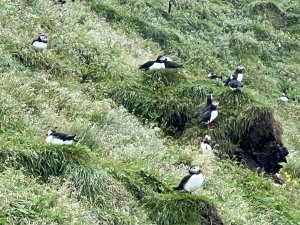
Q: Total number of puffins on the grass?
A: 12